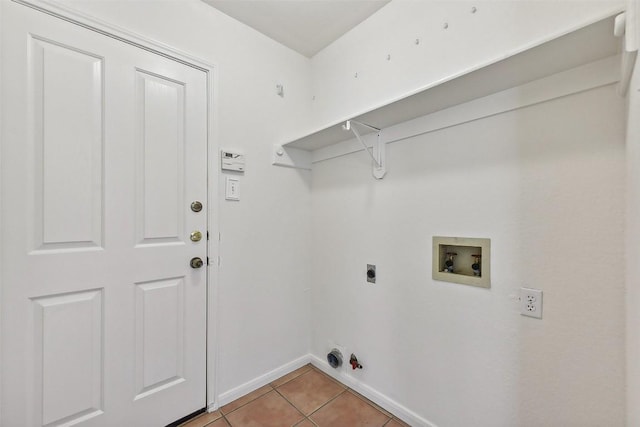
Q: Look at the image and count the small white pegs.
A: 6